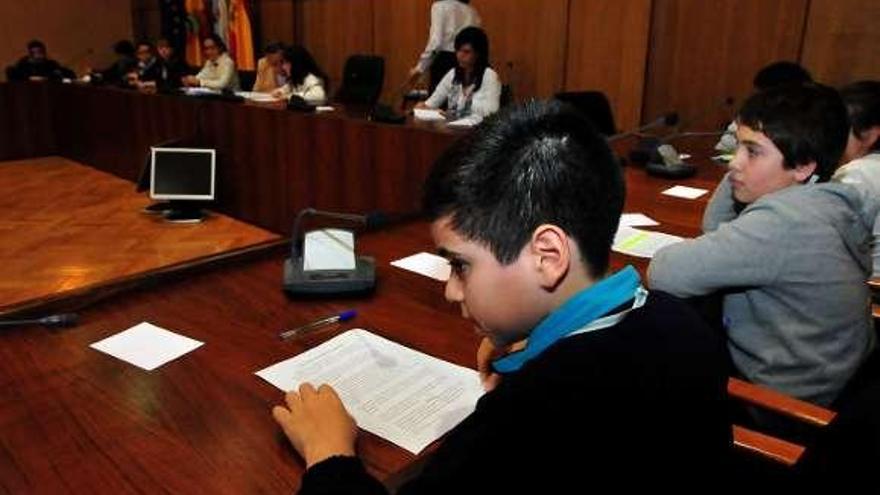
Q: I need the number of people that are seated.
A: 12